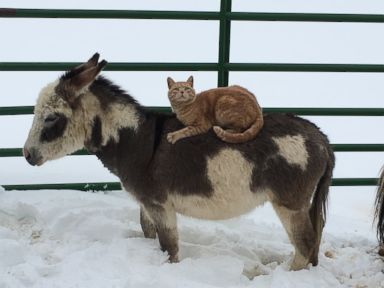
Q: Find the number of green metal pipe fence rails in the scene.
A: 5